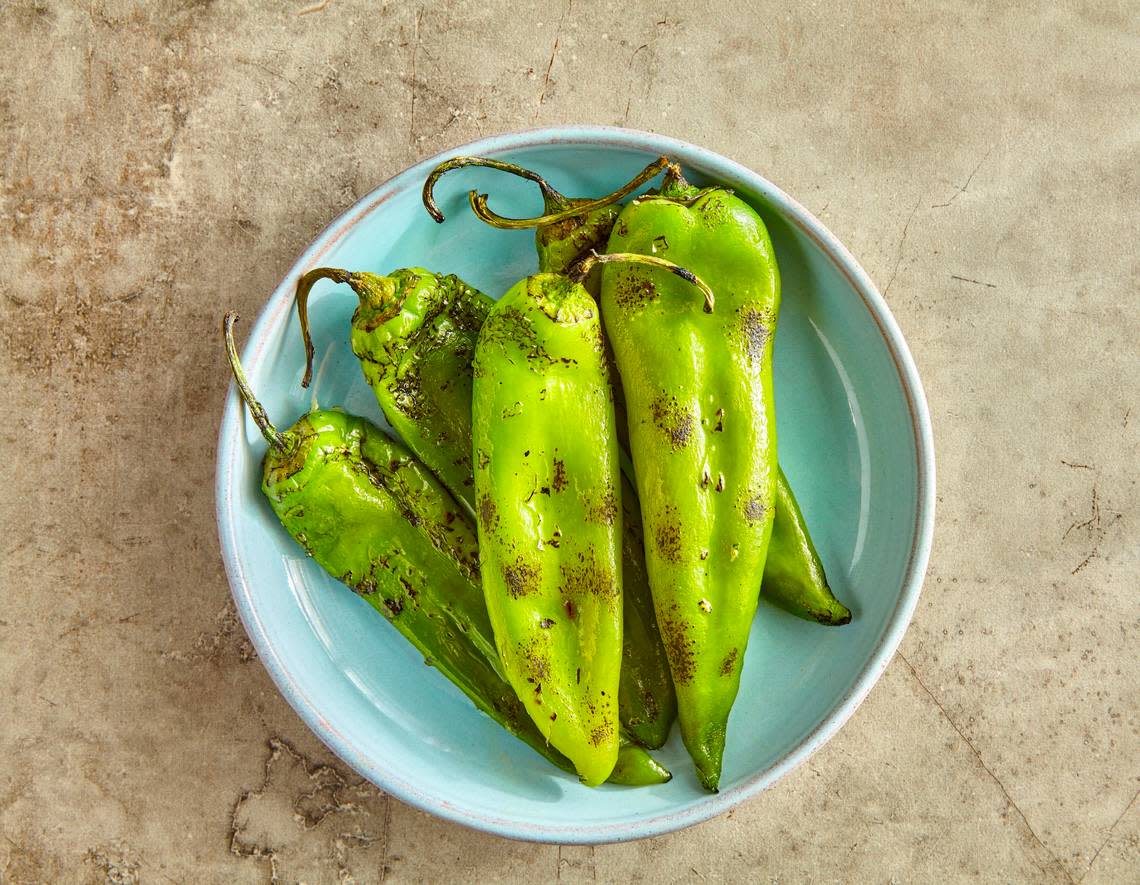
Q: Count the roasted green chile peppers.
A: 5